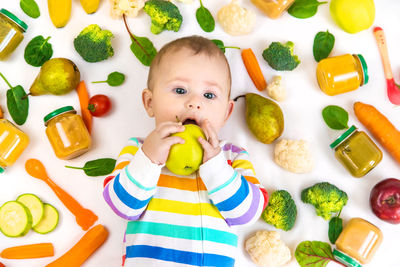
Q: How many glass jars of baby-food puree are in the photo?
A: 7